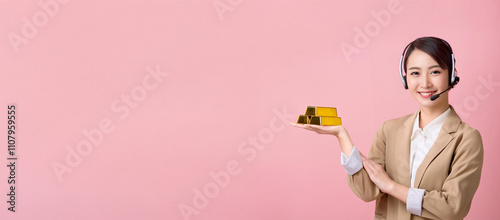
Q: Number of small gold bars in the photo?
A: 3